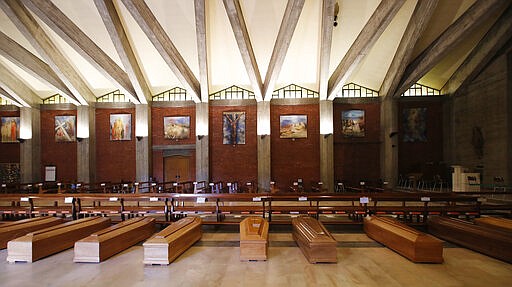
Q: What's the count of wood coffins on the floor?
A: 9